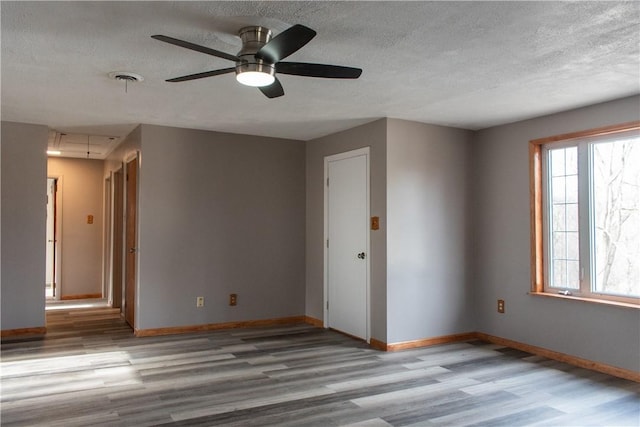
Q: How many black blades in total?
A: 5